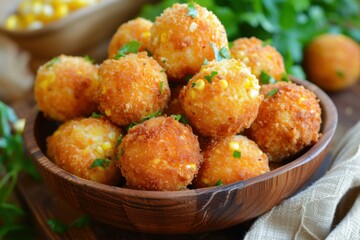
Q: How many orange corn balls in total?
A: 11